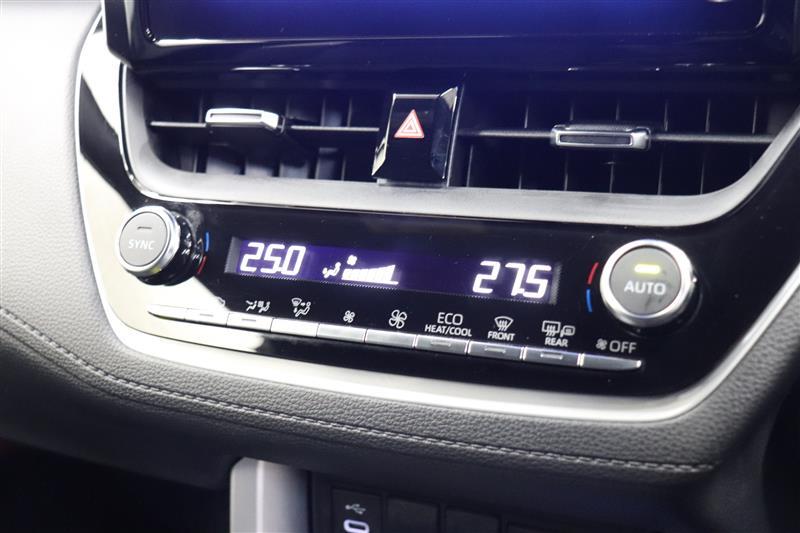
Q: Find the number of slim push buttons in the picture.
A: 10